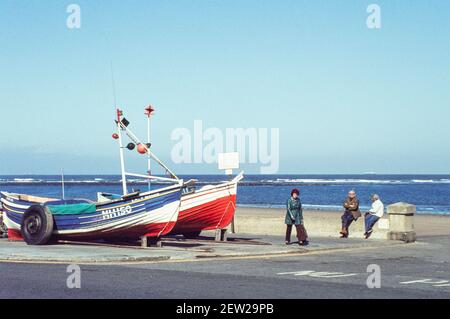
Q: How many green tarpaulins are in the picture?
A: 1